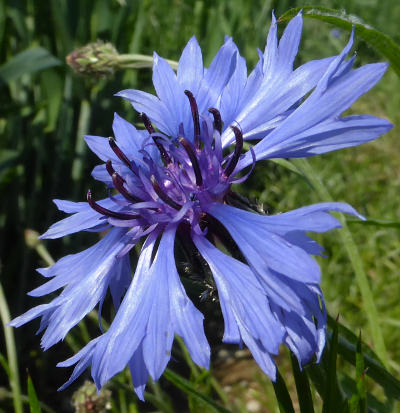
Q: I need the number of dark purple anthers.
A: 10